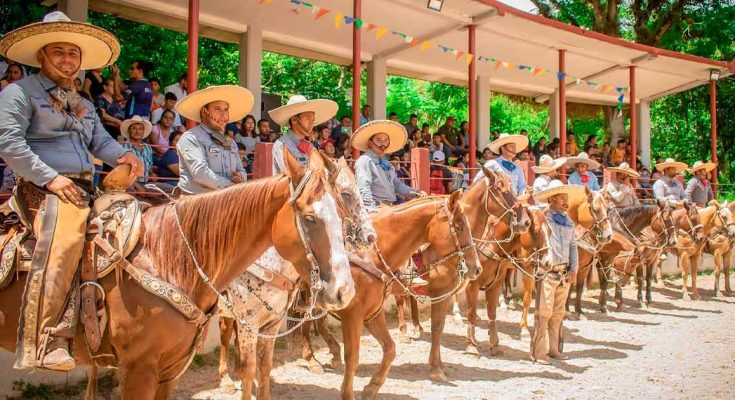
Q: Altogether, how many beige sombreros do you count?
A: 11